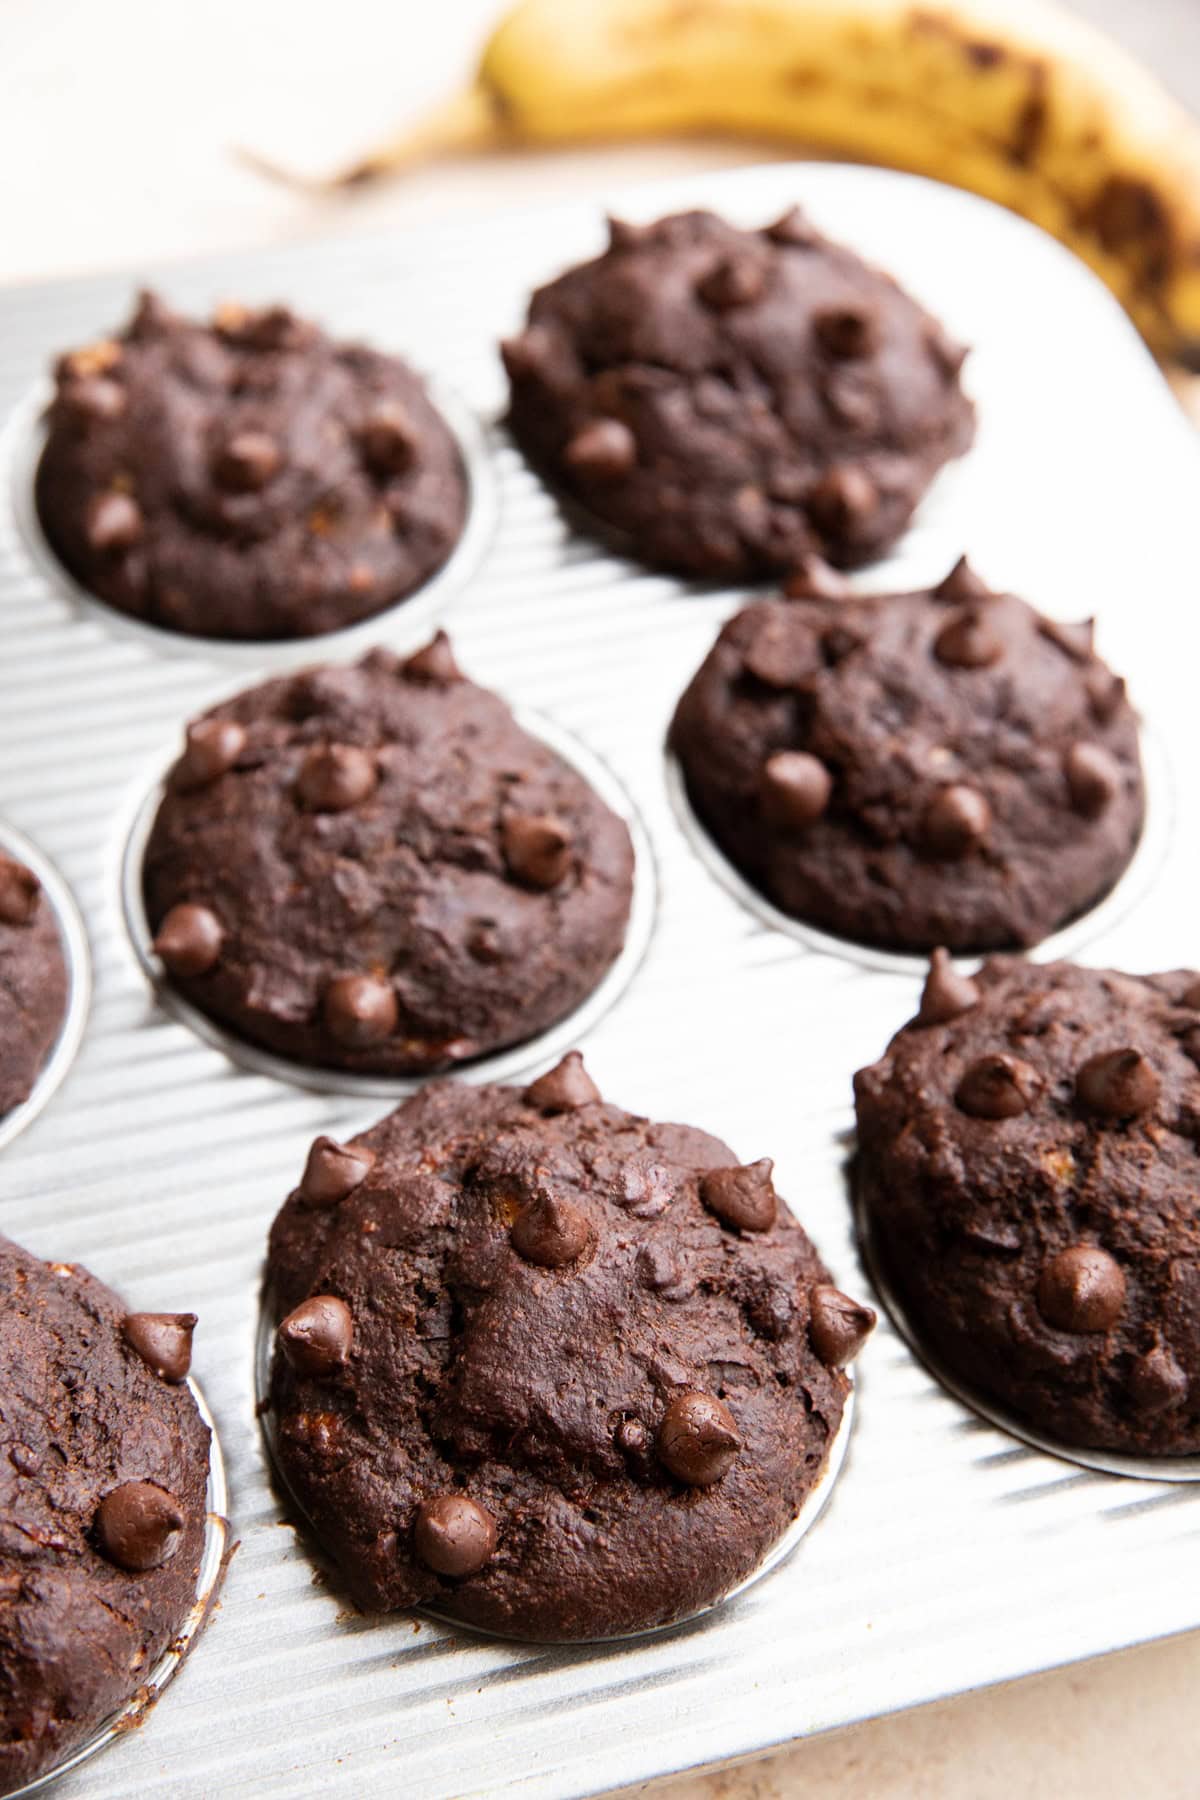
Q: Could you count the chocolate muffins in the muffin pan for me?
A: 8